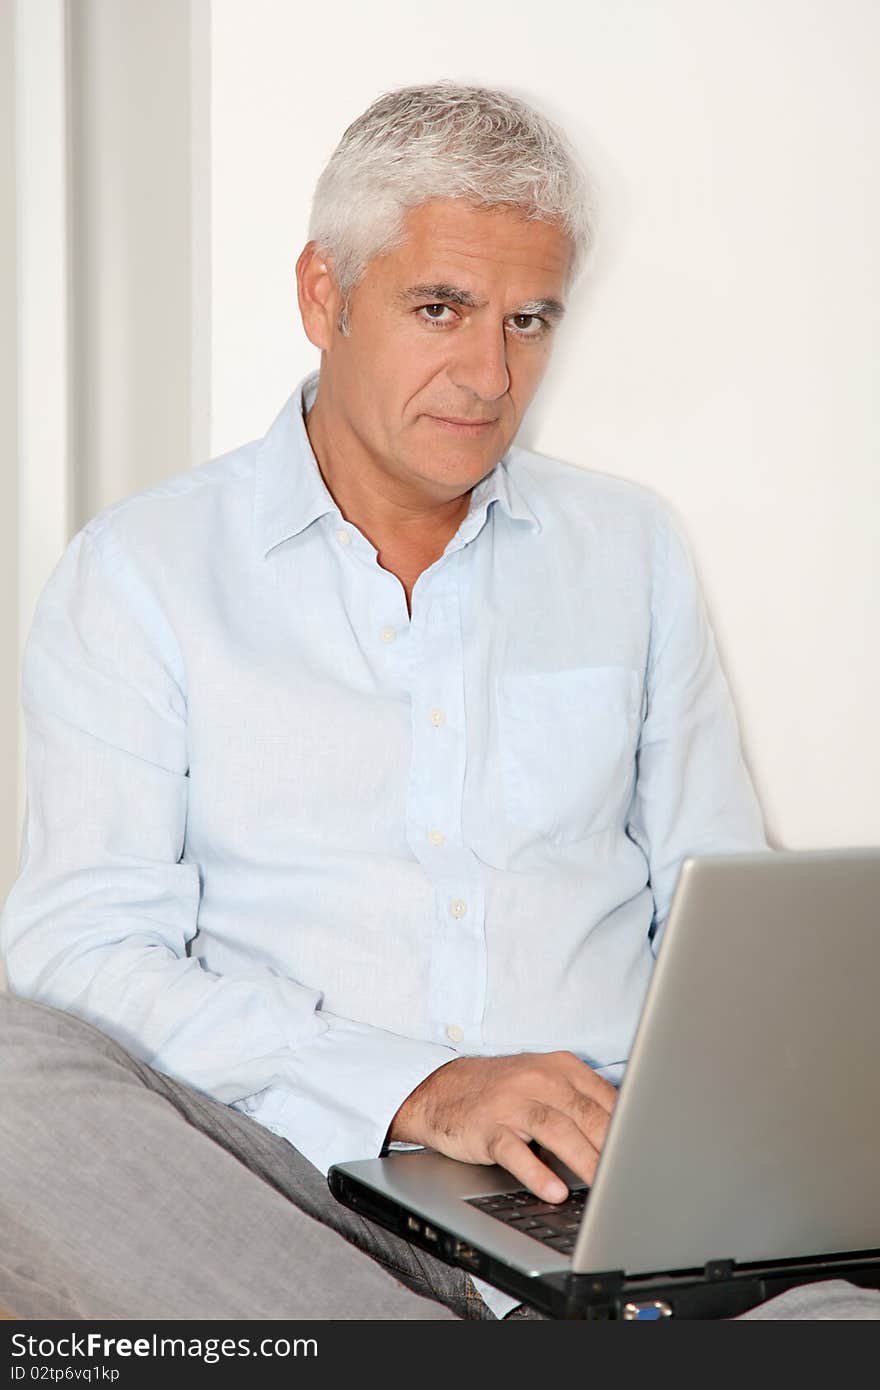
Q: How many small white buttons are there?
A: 6